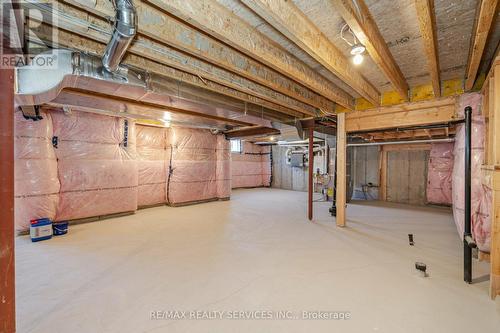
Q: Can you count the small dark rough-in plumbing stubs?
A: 2